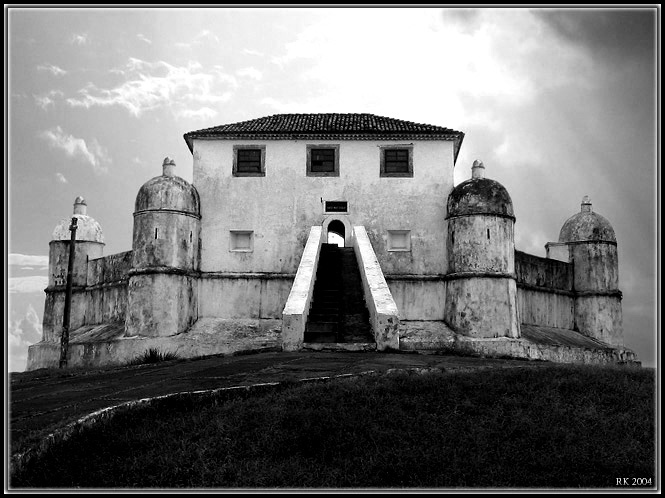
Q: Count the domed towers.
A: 4